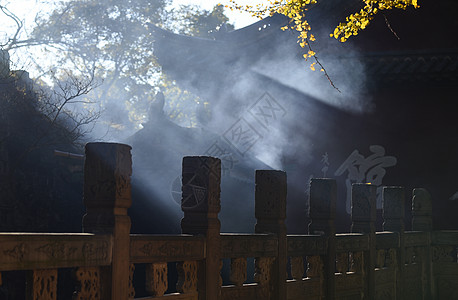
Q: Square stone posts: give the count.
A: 7